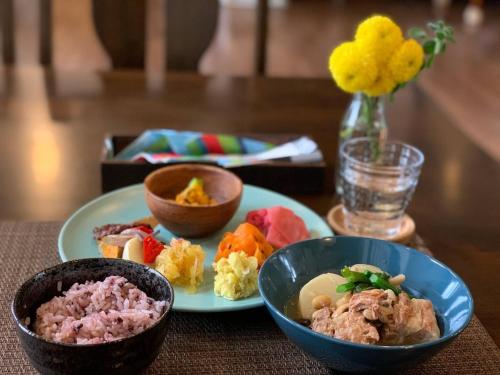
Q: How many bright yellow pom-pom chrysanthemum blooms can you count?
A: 4